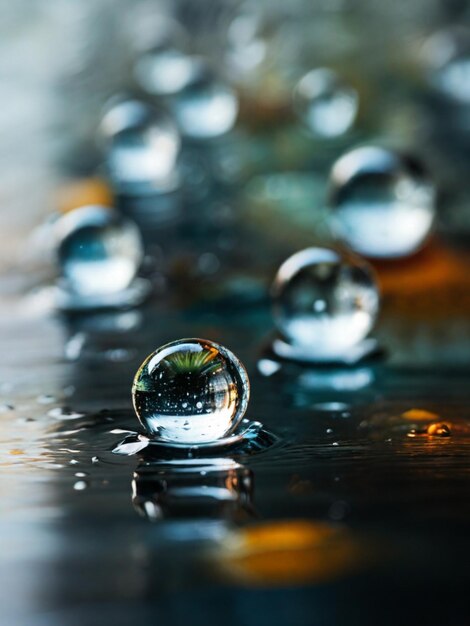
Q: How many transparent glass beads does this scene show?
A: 9